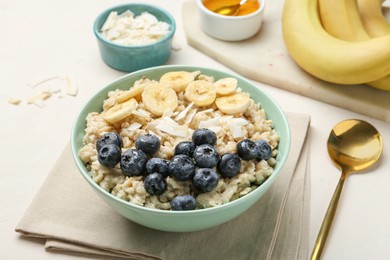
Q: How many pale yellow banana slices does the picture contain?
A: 7